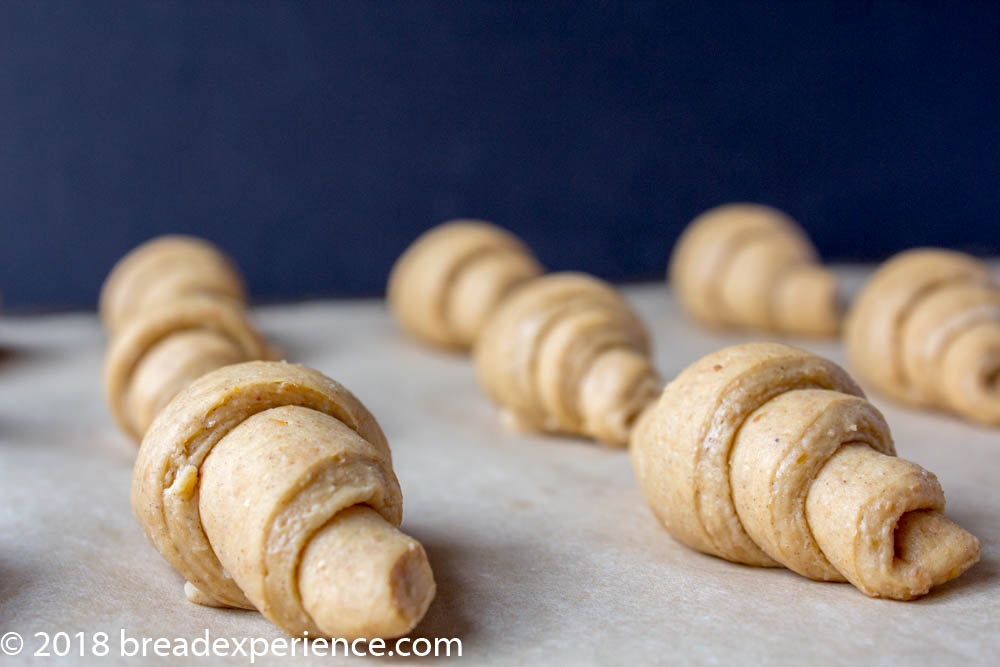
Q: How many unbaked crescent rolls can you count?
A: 8